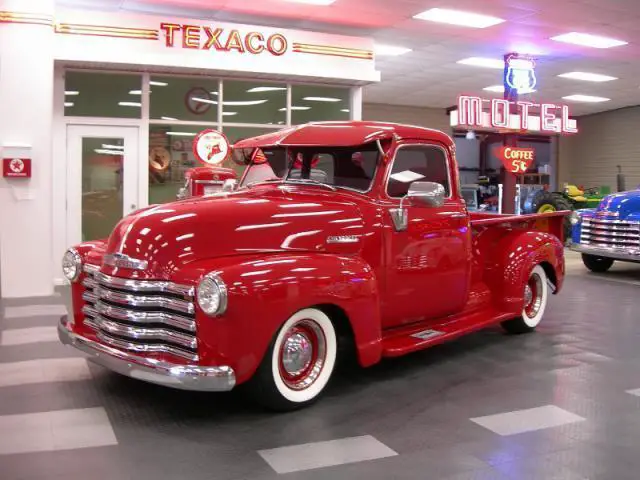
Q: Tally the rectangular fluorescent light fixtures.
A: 8